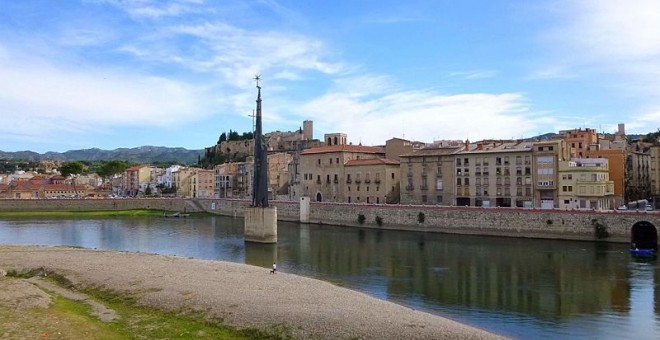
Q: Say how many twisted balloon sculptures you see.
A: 0